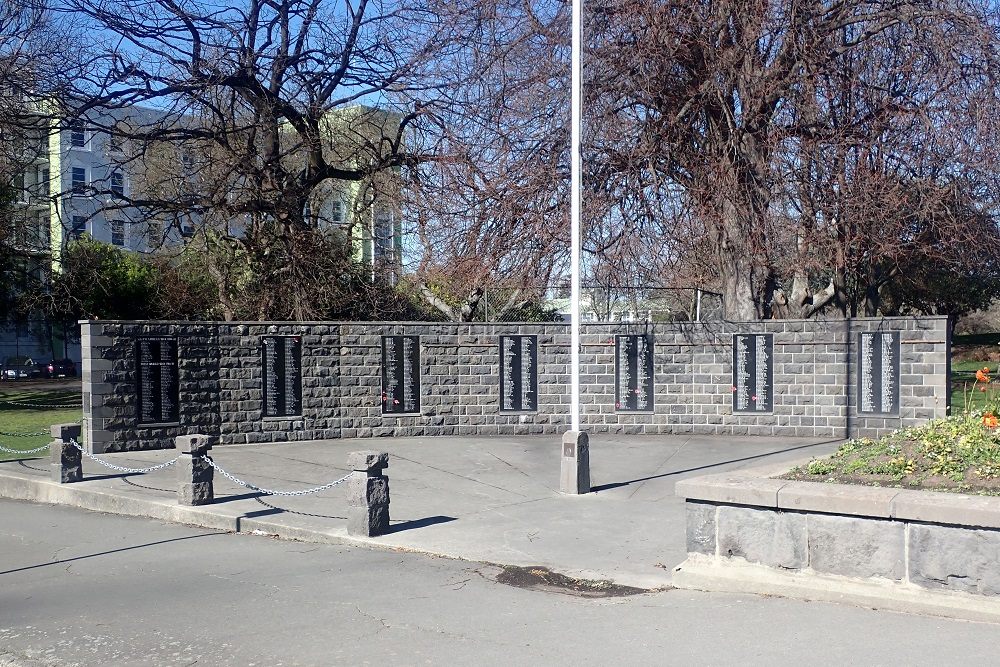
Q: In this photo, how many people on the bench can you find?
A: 0